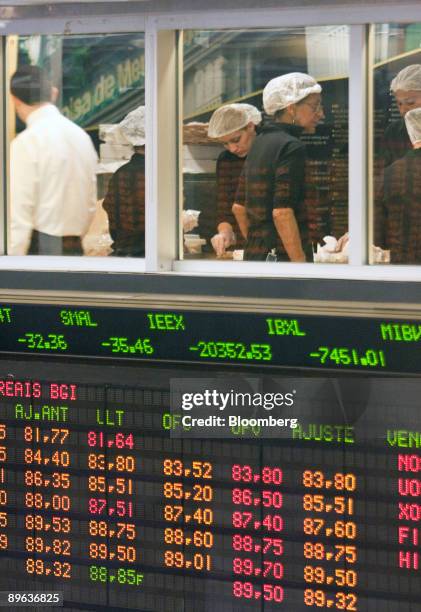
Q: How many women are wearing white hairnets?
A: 5